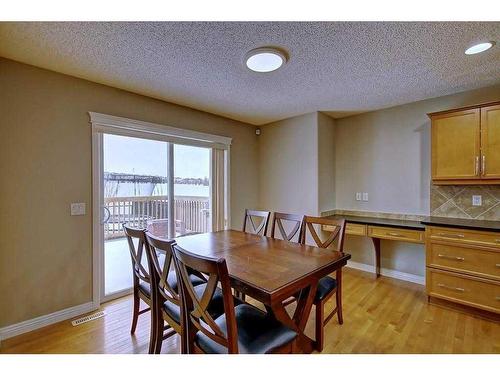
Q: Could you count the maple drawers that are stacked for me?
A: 3